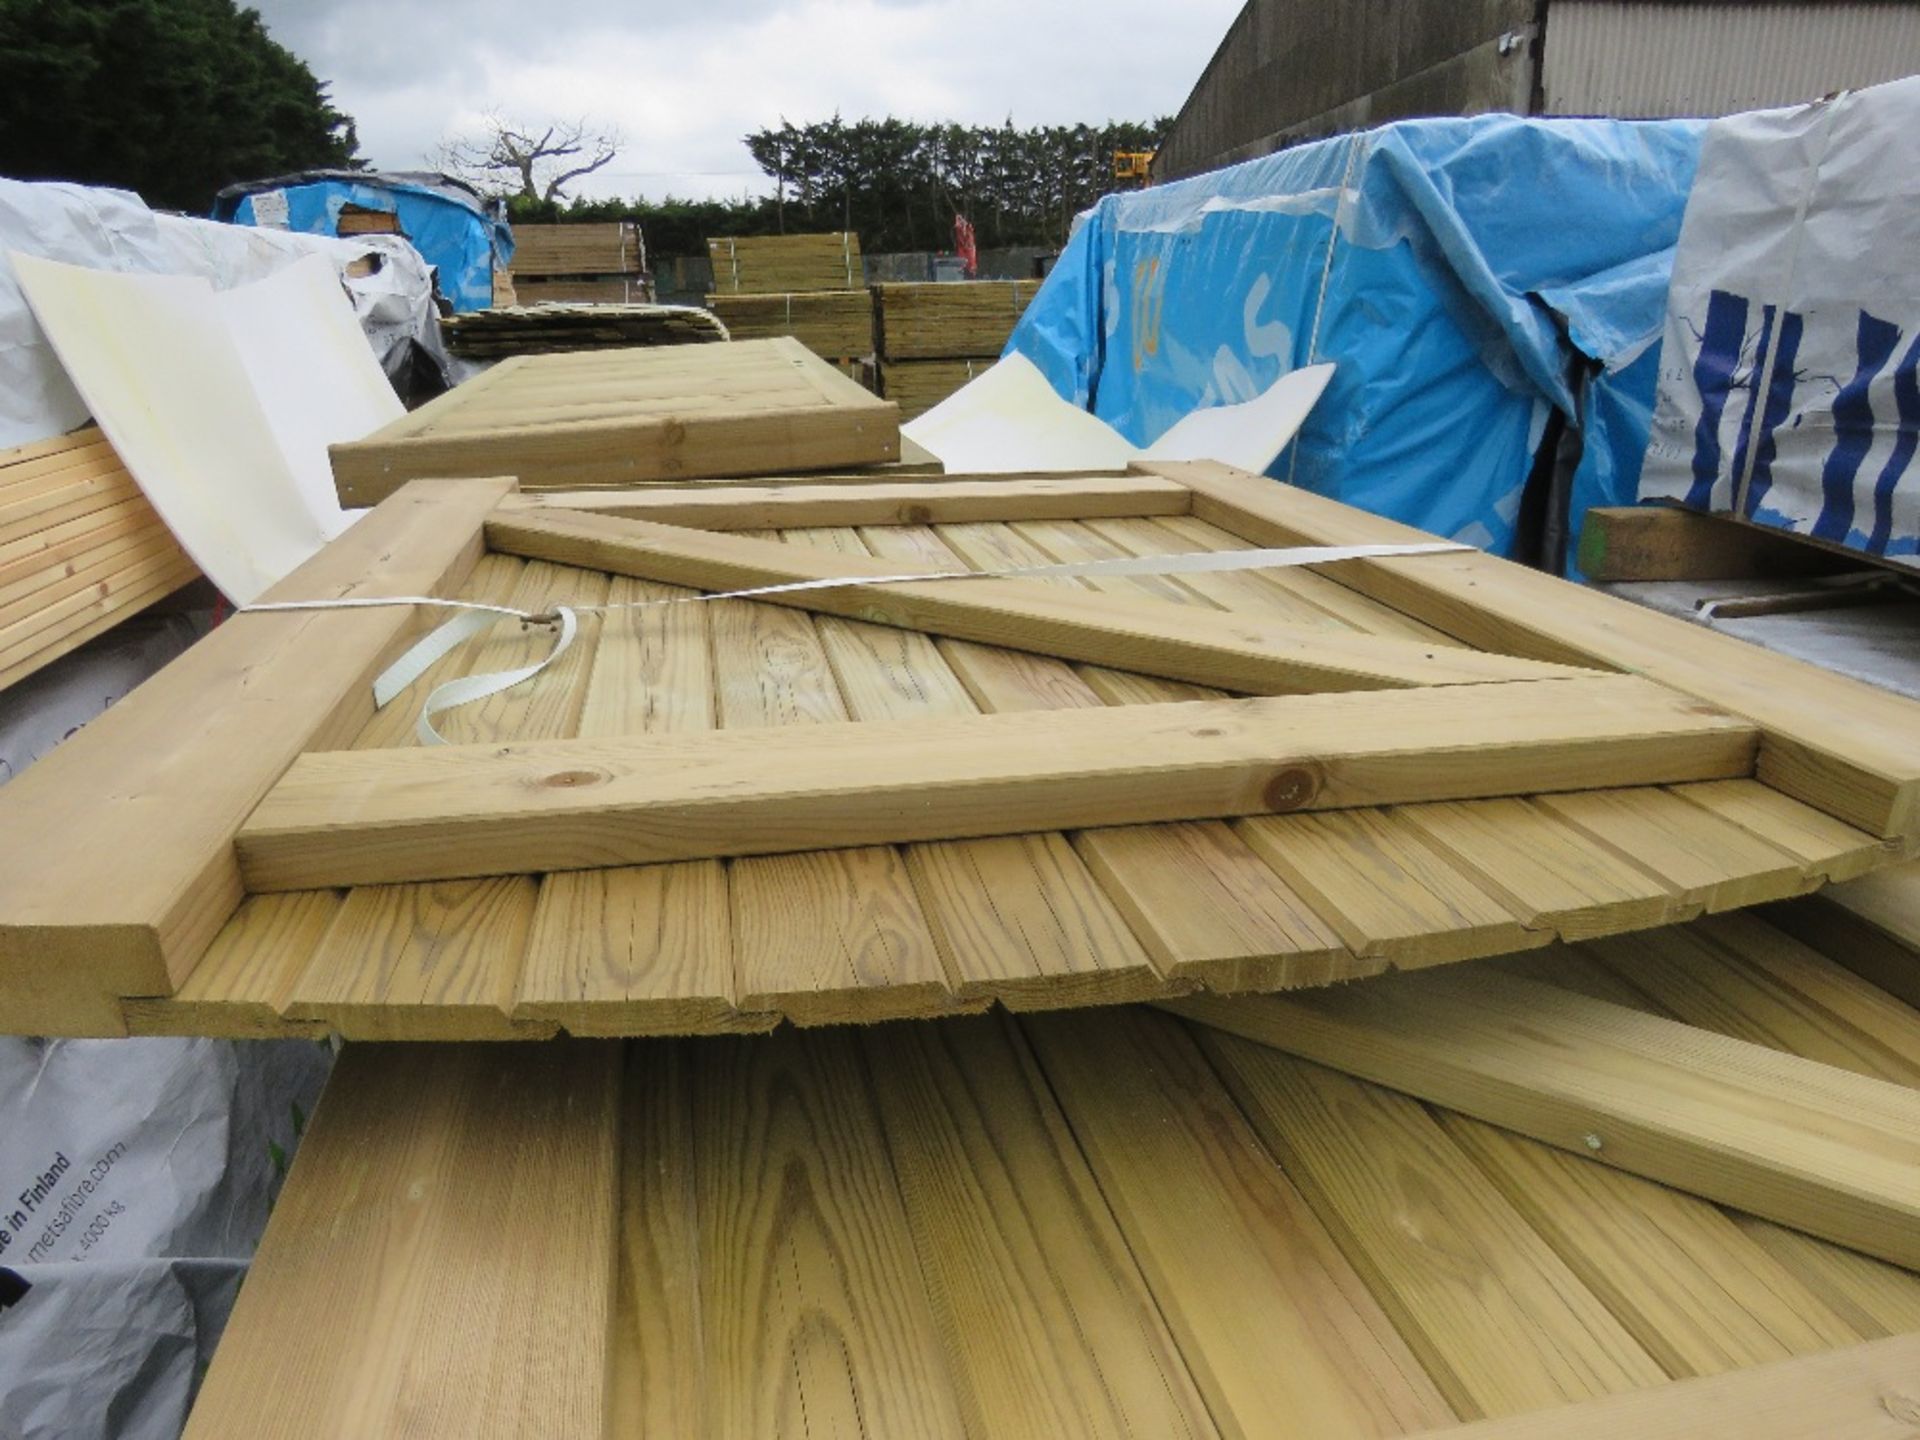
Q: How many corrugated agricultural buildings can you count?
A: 1